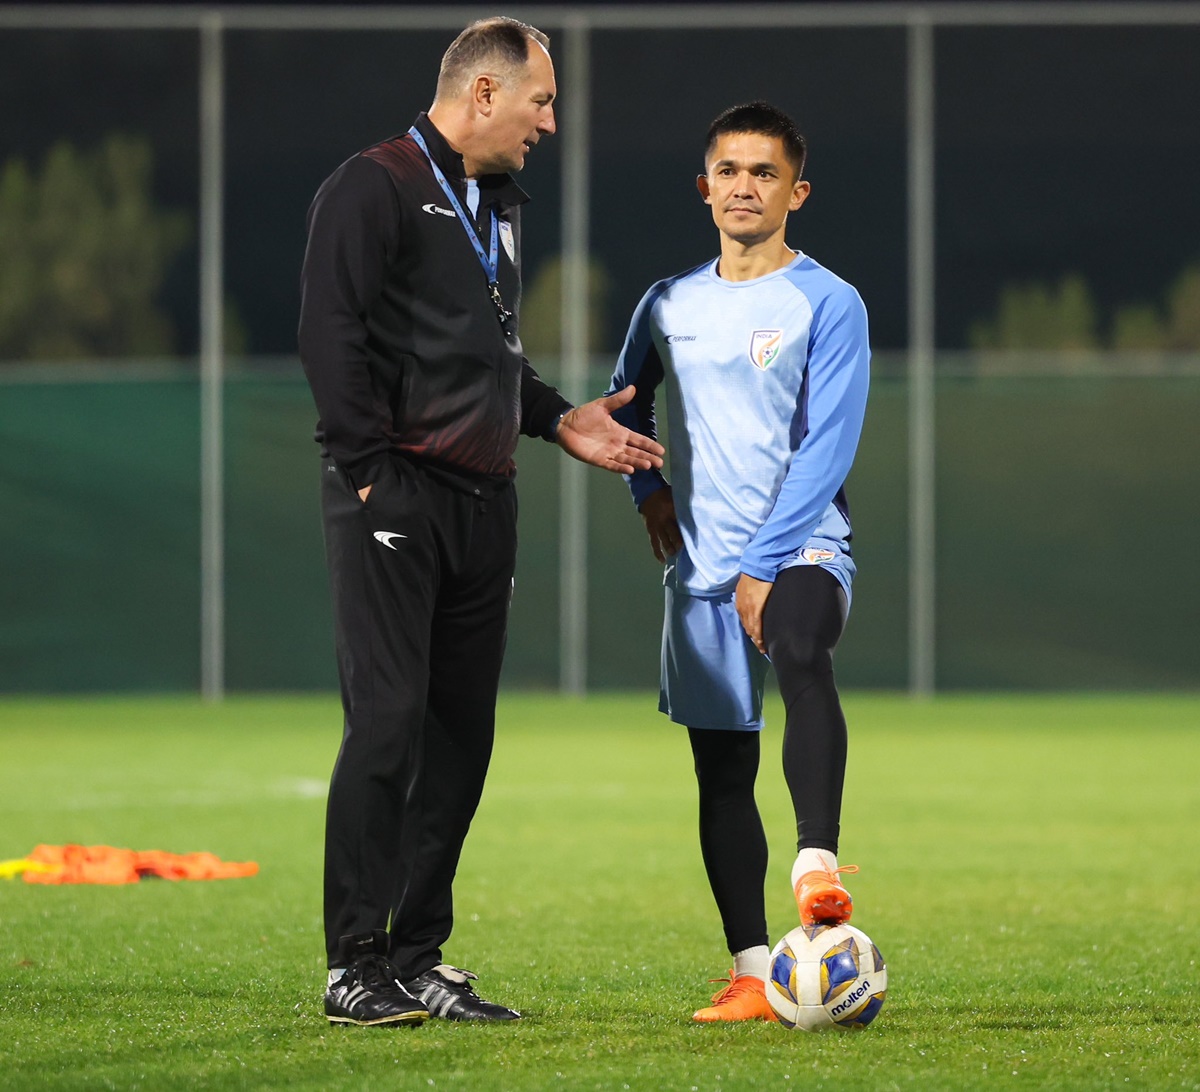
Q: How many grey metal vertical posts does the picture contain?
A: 3